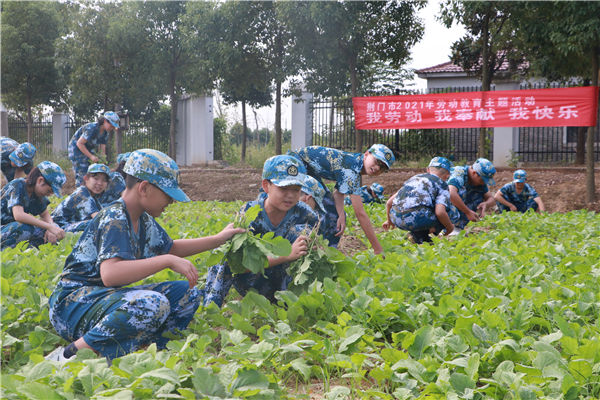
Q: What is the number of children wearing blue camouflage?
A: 13